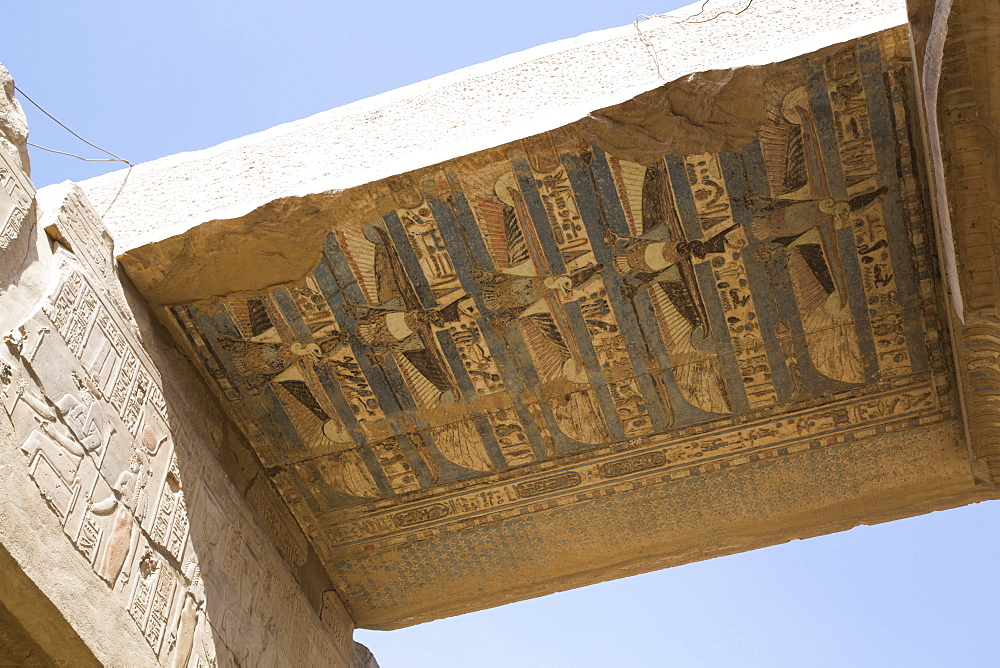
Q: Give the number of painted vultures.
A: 5